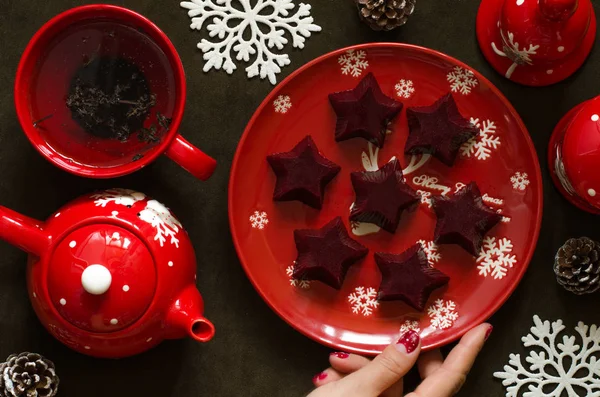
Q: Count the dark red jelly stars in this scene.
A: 7